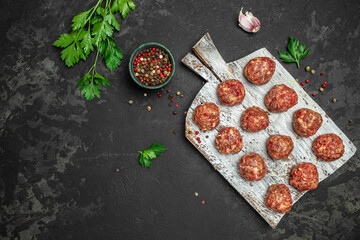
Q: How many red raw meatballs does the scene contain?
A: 12